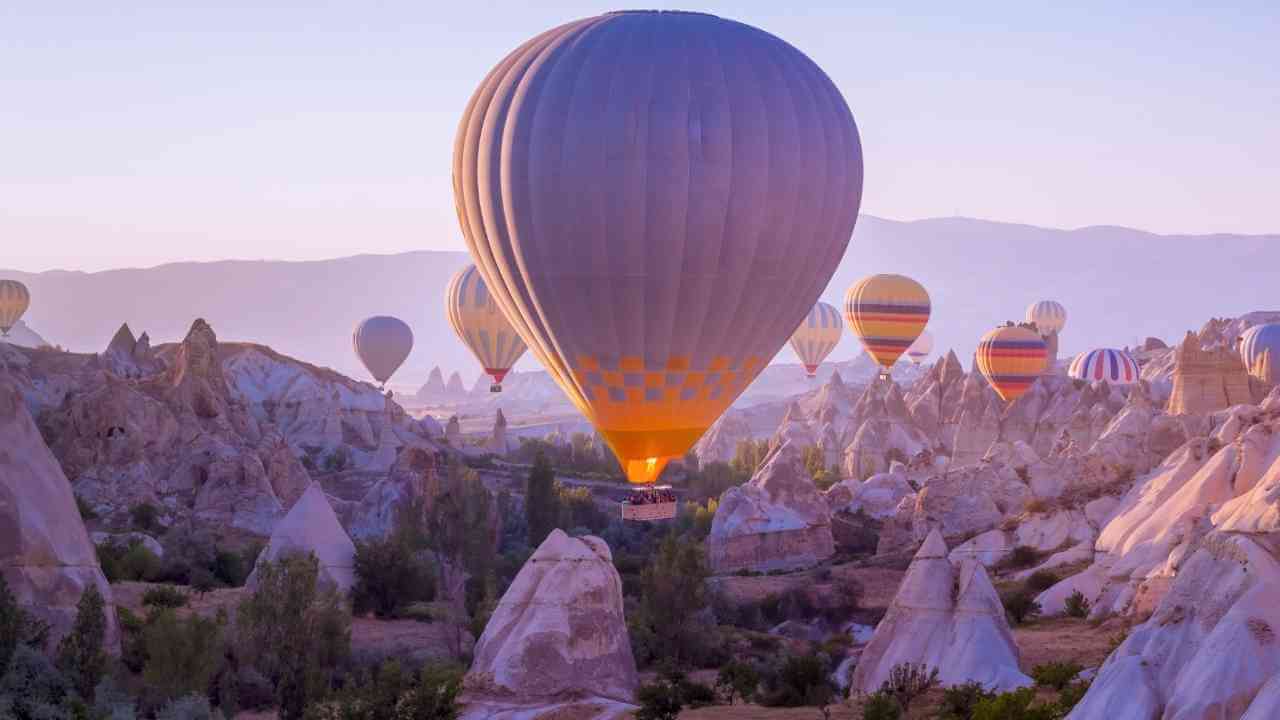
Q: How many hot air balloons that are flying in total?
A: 11